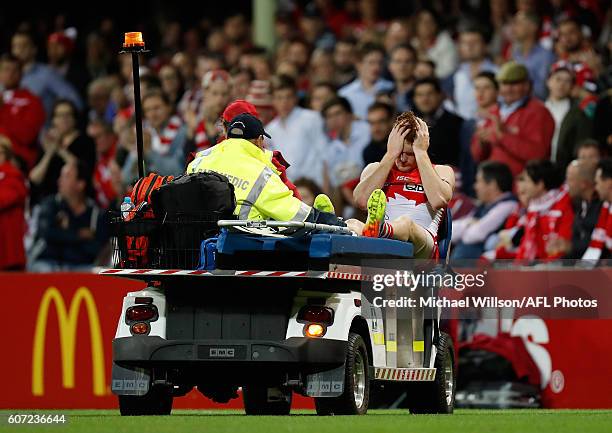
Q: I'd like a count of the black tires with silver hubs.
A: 2